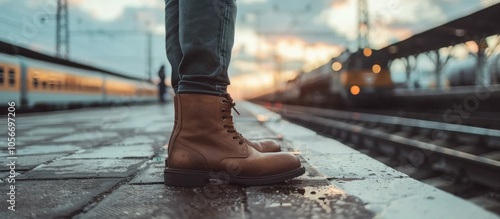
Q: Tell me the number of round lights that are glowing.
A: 4